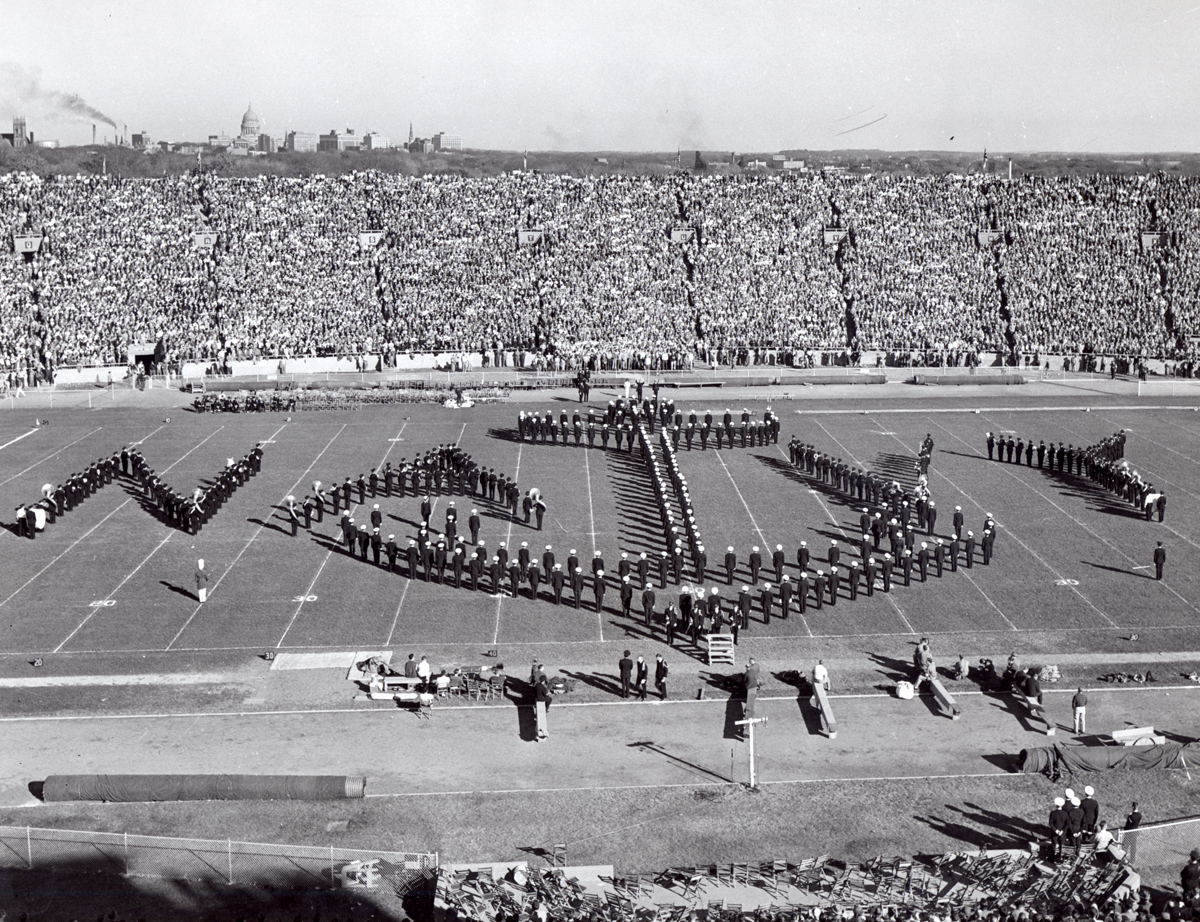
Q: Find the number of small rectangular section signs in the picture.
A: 8